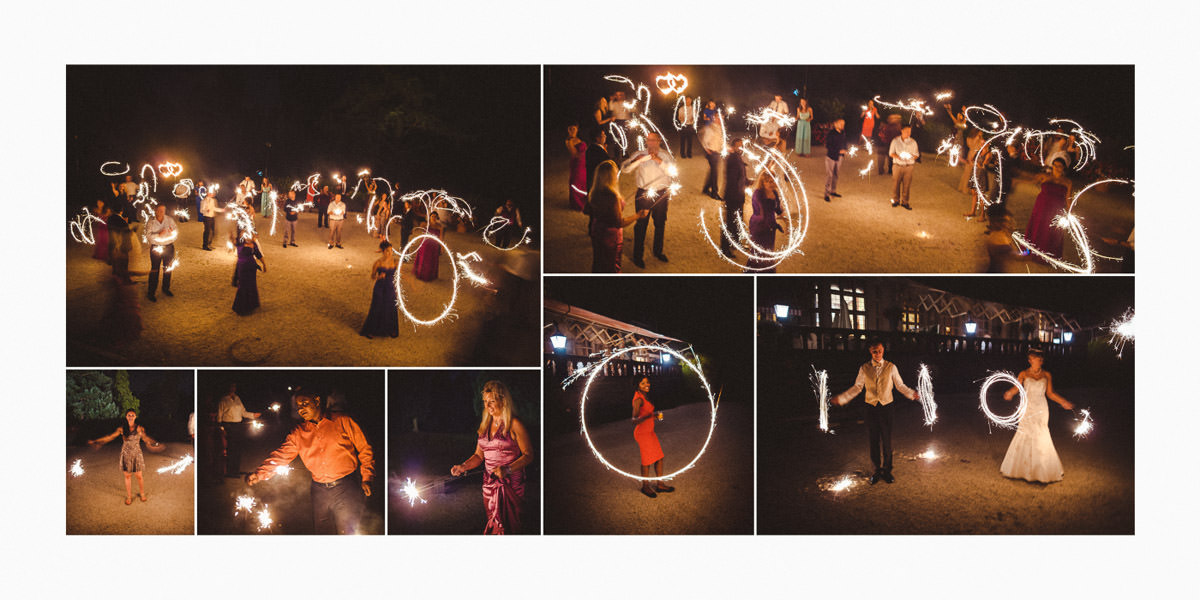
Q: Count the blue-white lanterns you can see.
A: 5